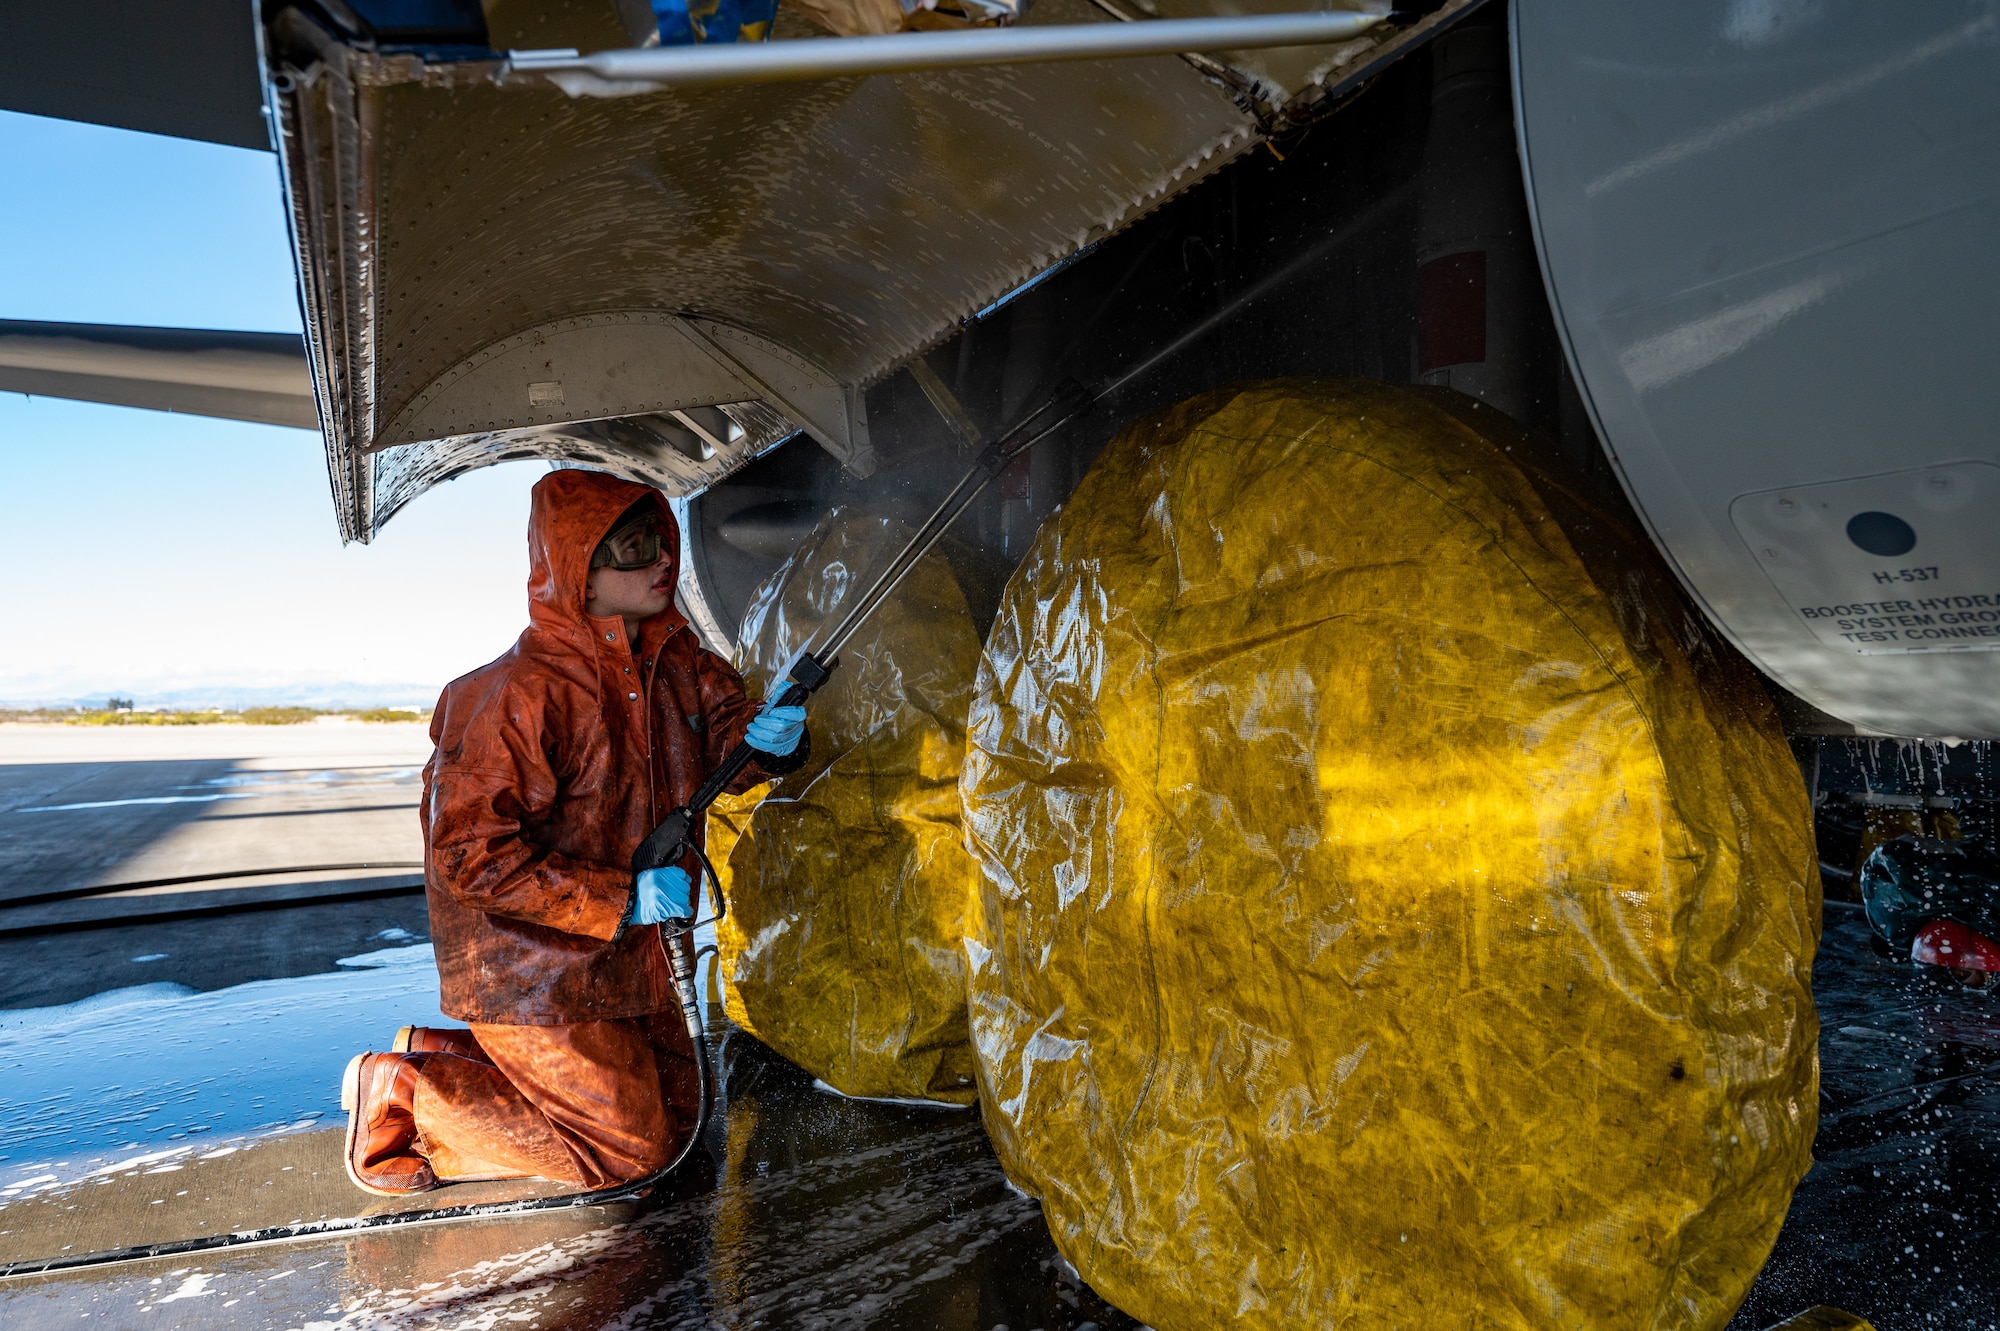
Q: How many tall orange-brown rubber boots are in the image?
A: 2